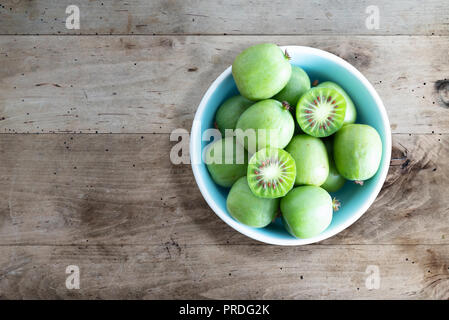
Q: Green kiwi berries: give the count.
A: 13